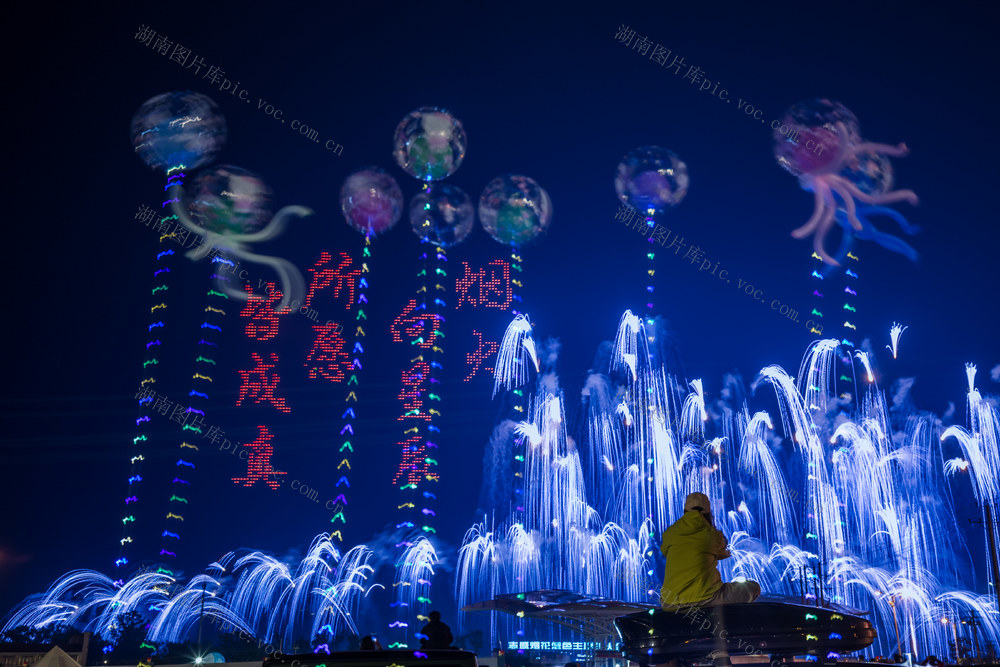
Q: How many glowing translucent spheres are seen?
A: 9